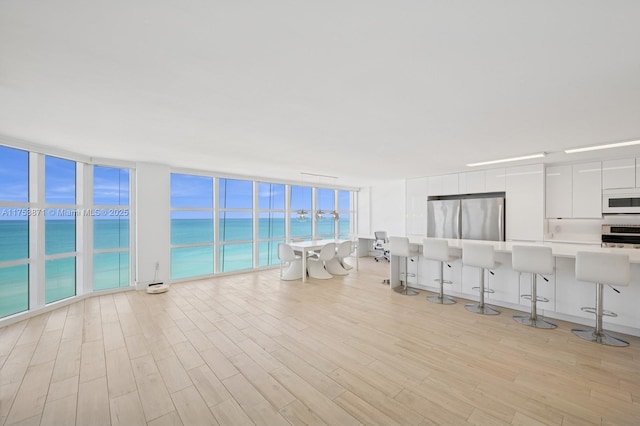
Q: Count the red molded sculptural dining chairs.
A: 0